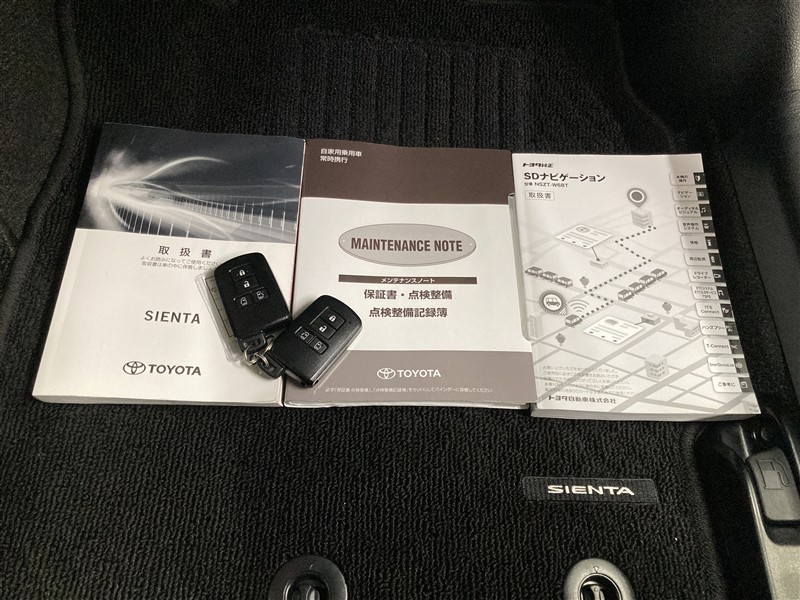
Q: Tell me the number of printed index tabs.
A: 13